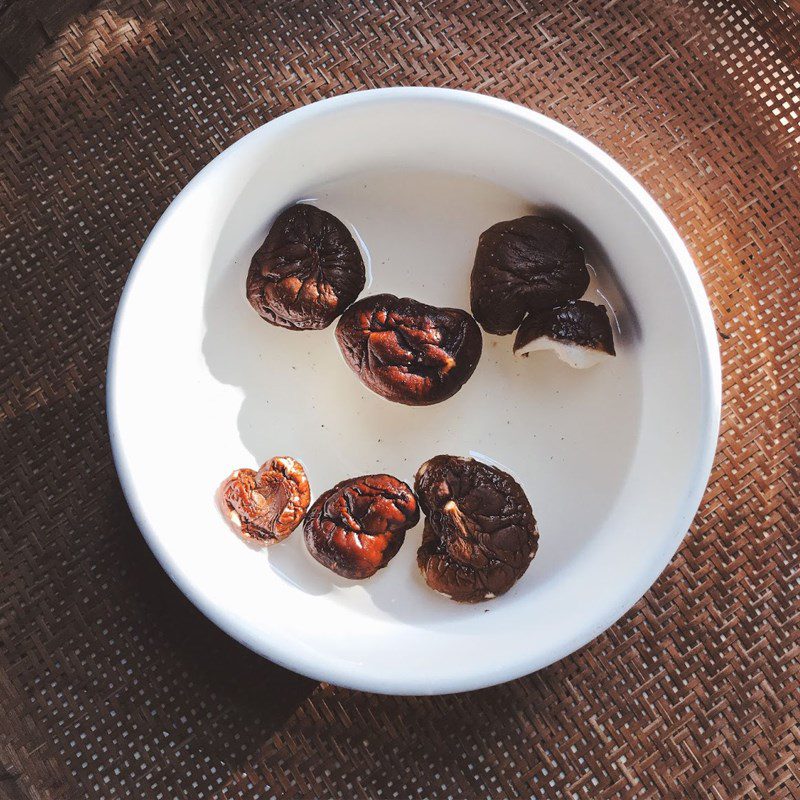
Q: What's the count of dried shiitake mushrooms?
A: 7